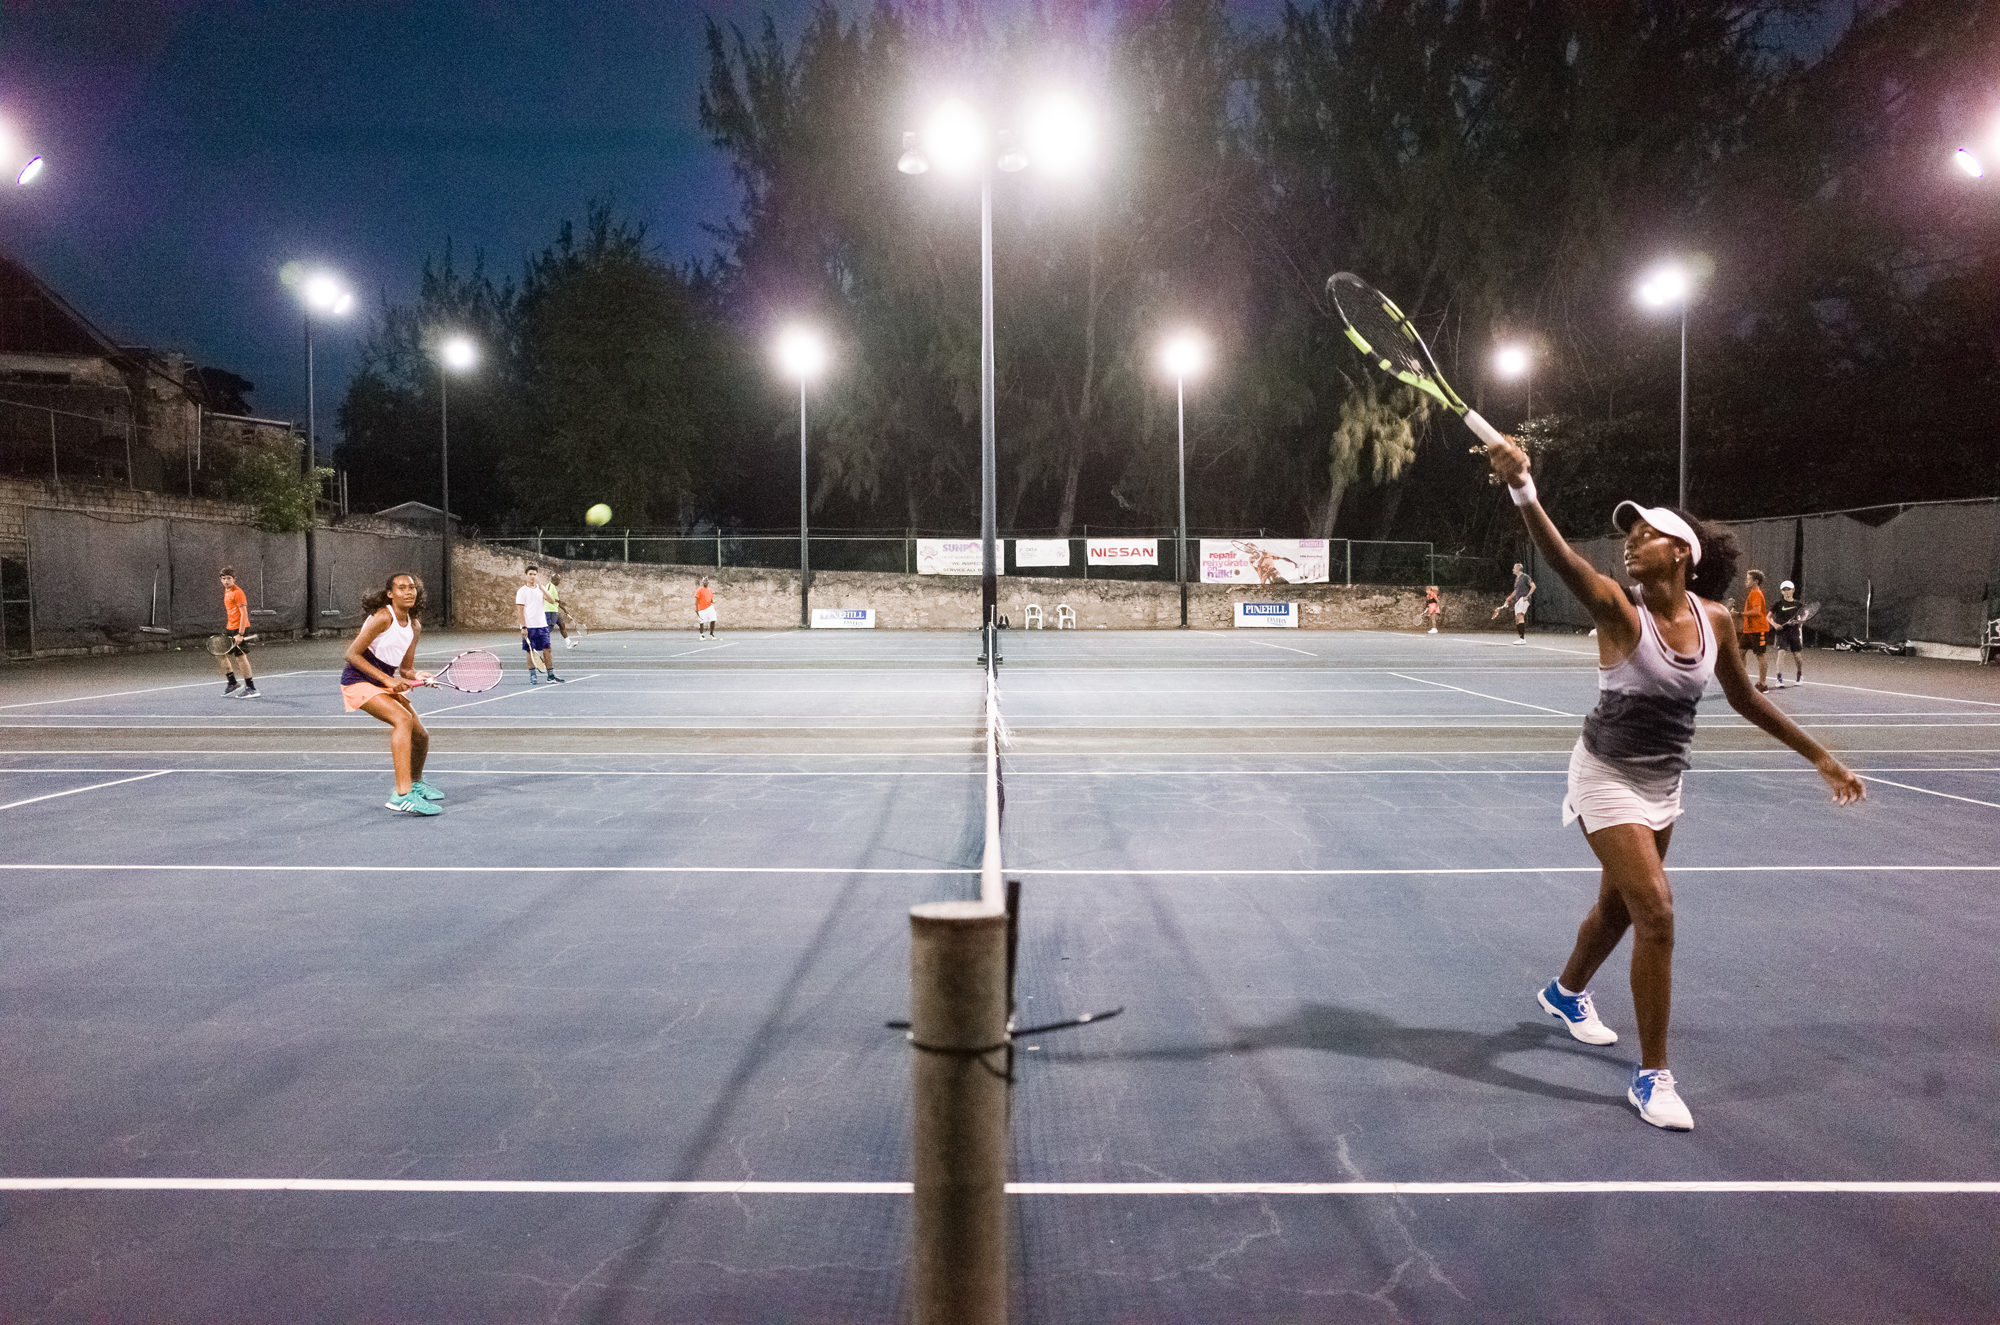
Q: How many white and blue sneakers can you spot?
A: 2